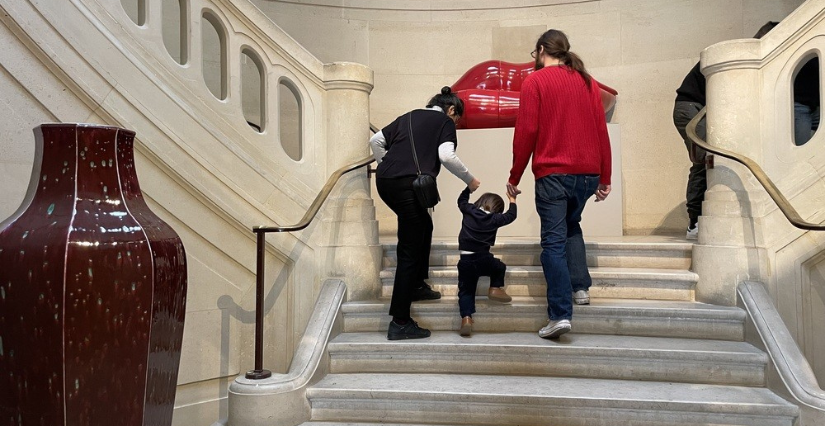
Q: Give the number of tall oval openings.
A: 6